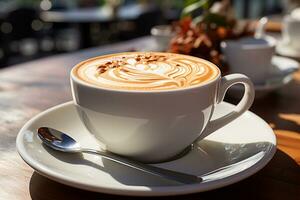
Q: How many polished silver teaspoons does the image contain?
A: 1